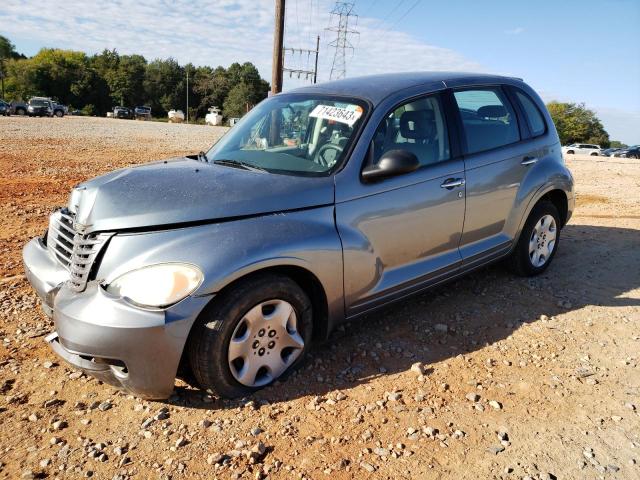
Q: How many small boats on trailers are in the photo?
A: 2